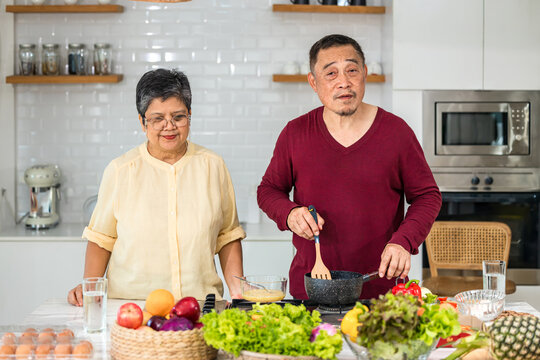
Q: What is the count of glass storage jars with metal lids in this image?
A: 4